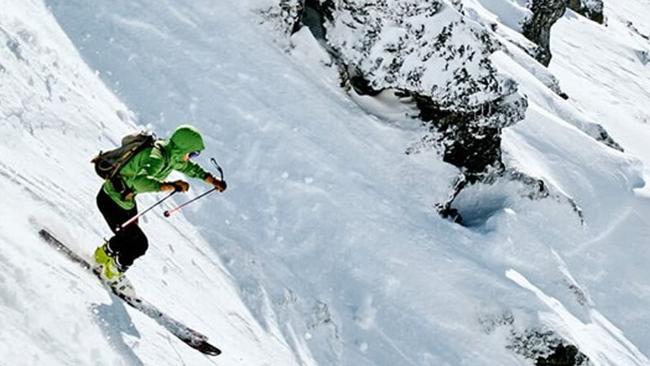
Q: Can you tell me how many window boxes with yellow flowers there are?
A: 0